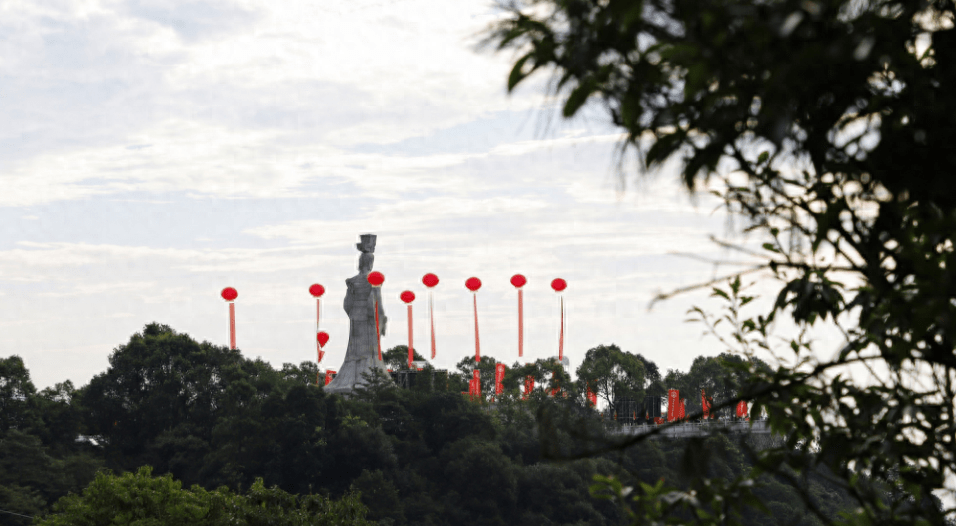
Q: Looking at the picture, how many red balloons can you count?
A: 9